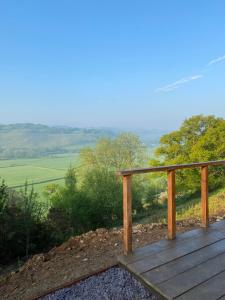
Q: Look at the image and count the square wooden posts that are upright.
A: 3